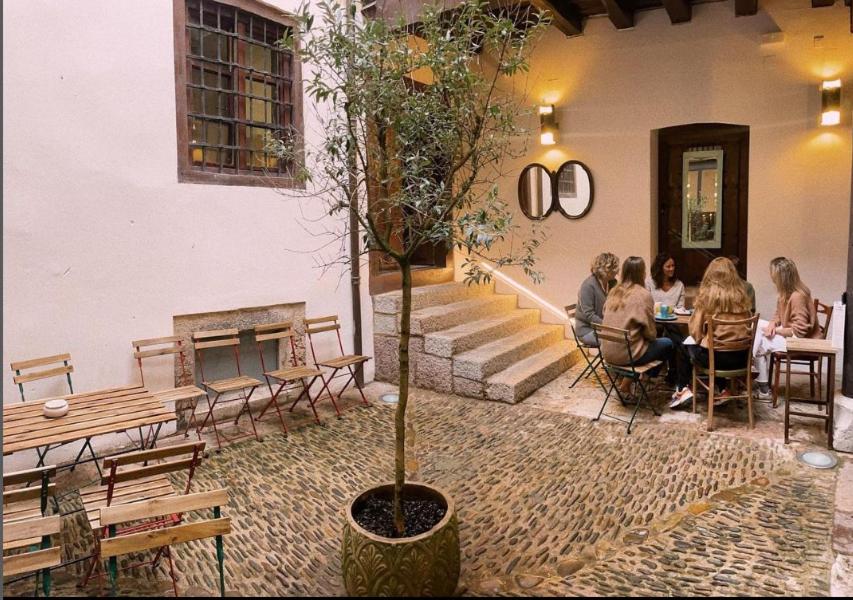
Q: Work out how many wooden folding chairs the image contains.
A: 11